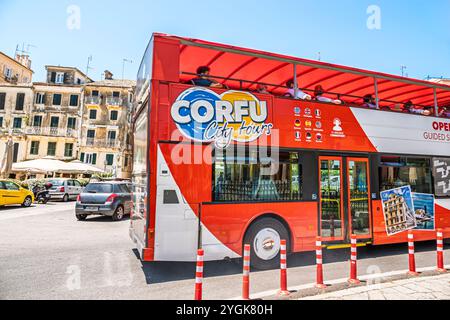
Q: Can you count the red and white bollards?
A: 7